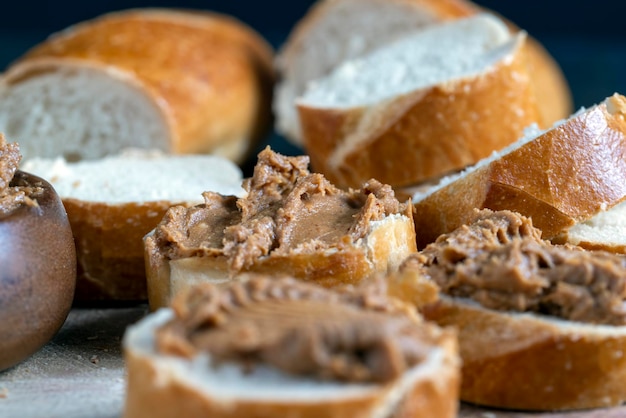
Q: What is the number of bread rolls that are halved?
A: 2